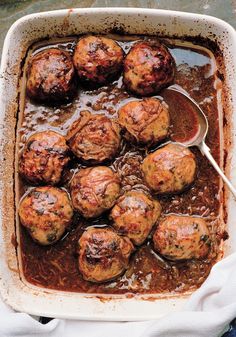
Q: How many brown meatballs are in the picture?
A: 12